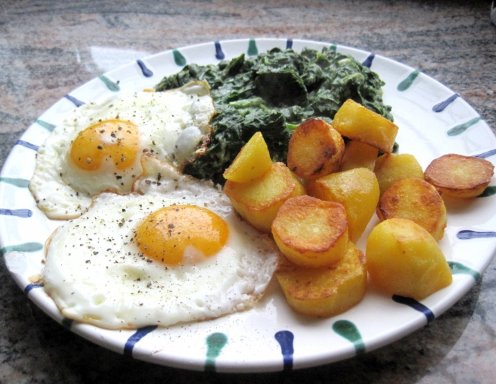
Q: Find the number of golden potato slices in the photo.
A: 12